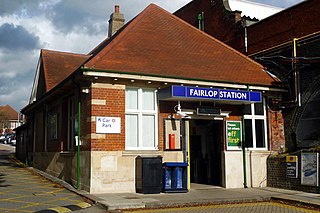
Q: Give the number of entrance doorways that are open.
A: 1